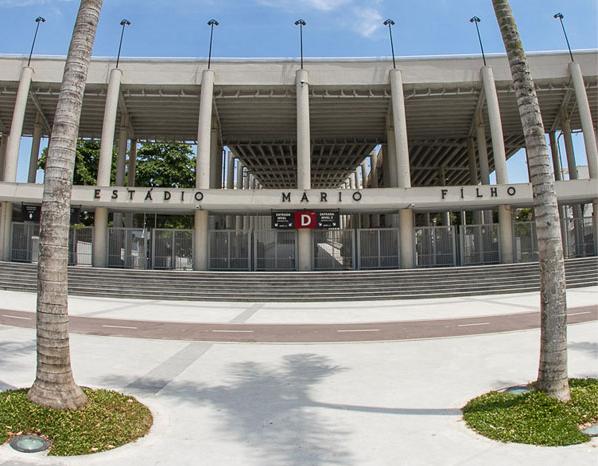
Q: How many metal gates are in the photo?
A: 12